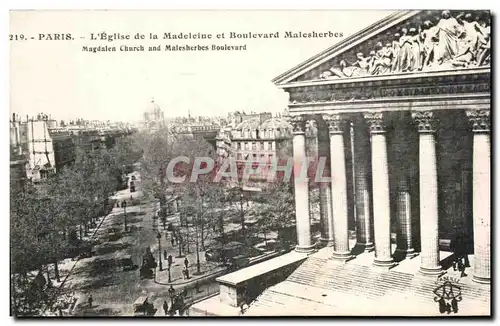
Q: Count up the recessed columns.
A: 3